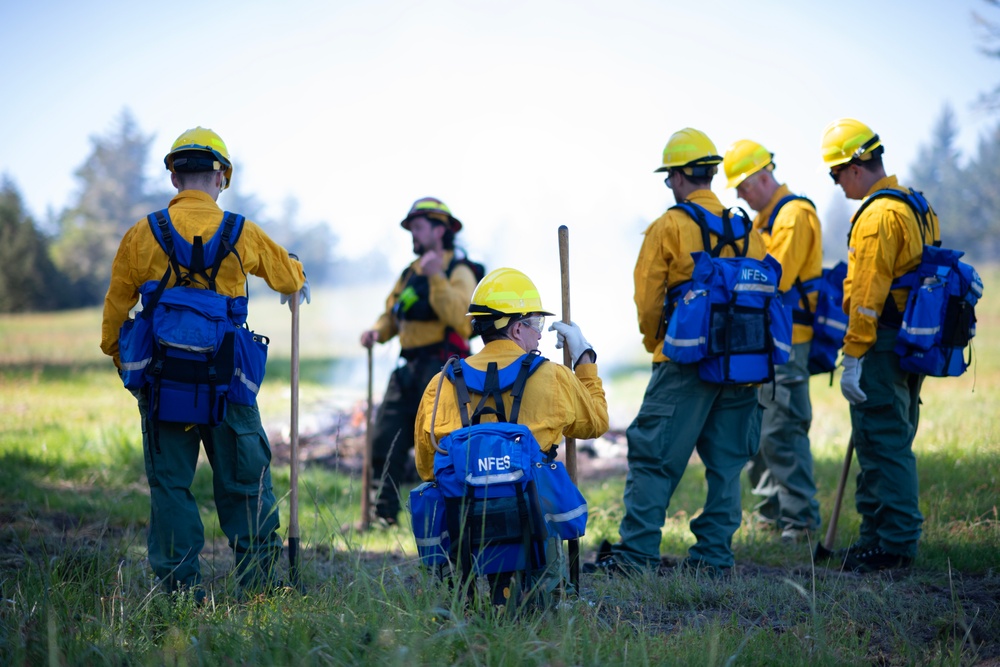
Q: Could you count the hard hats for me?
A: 6